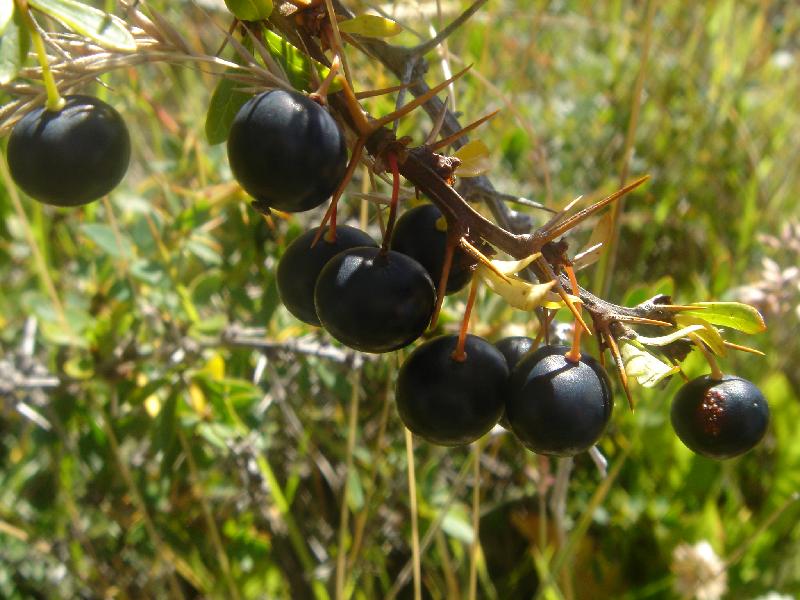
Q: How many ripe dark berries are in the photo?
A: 9